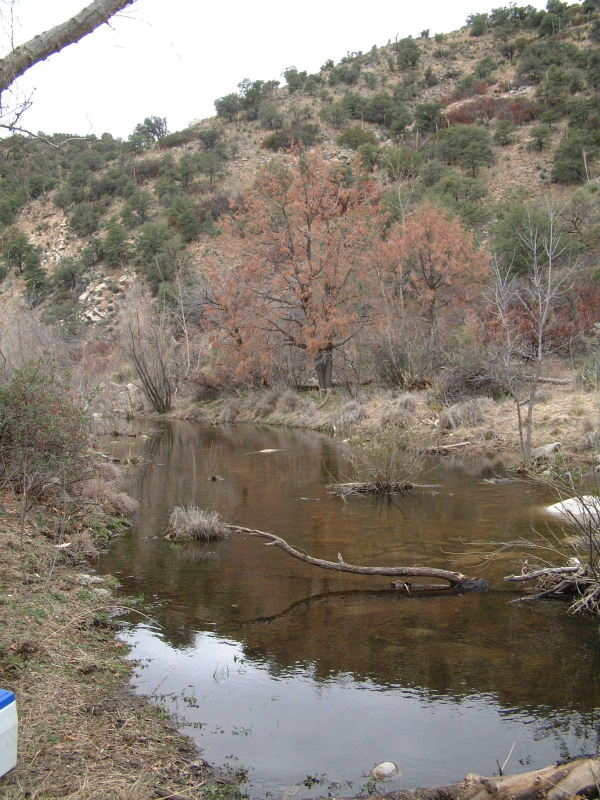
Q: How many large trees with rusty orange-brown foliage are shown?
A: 2